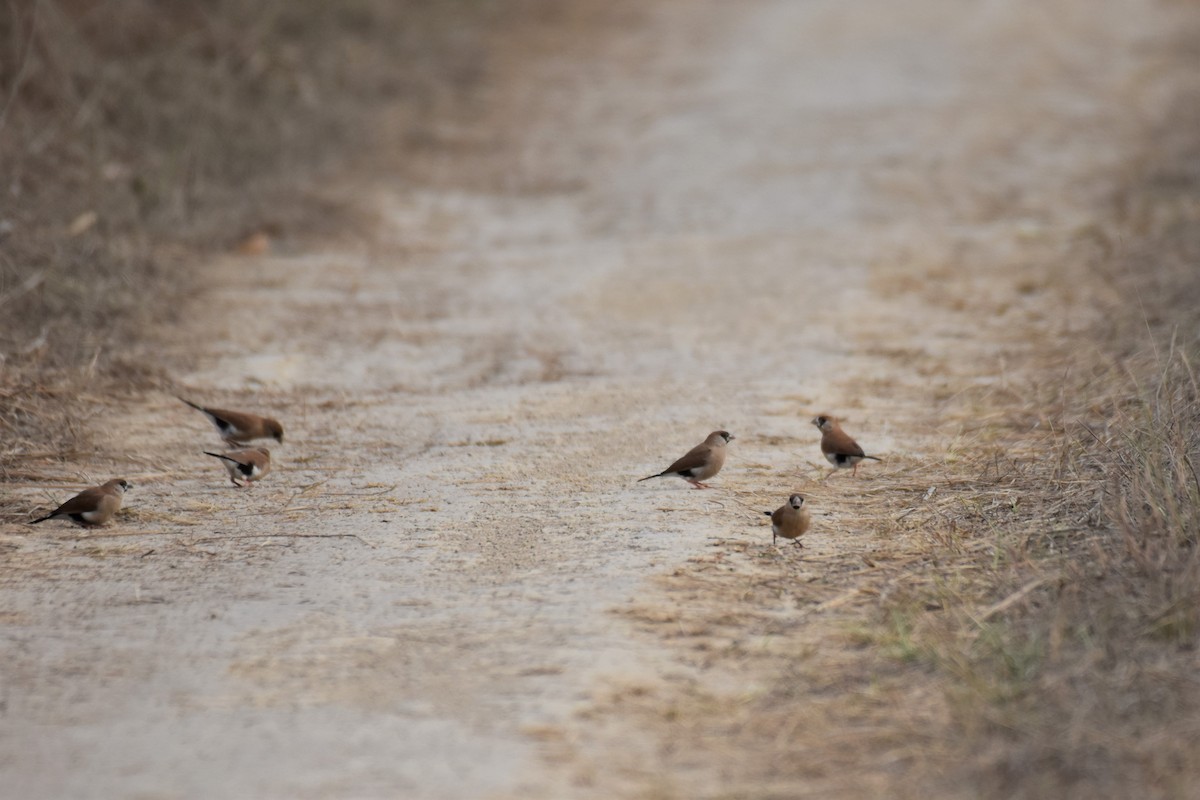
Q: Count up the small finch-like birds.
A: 6